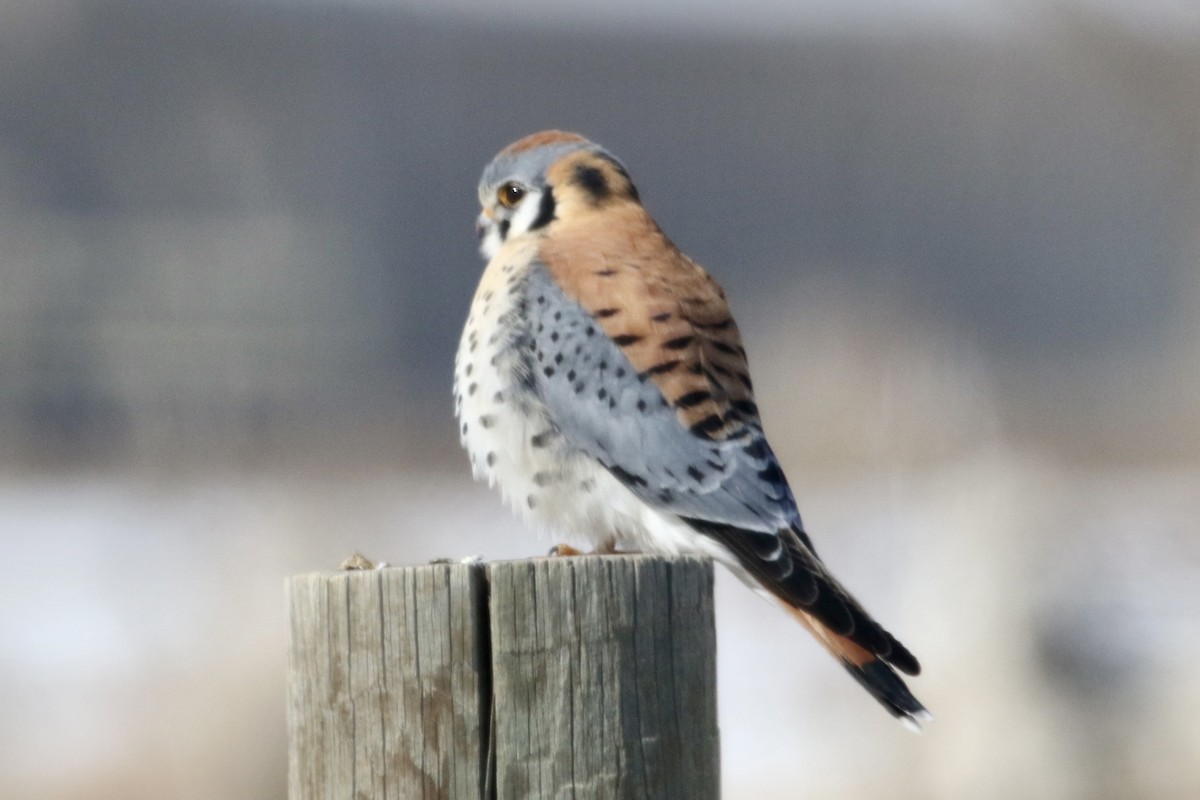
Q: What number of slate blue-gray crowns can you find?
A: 1